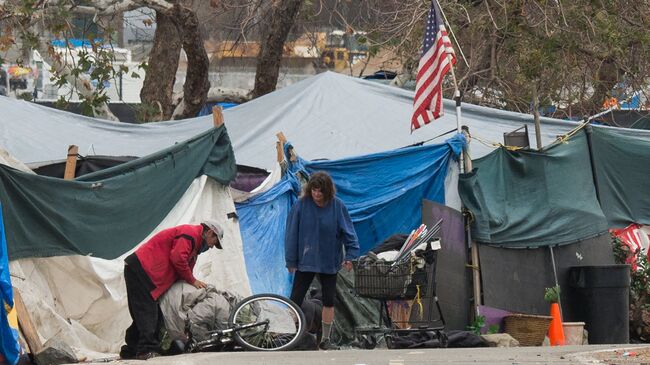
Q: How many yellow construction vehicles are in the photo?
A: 1